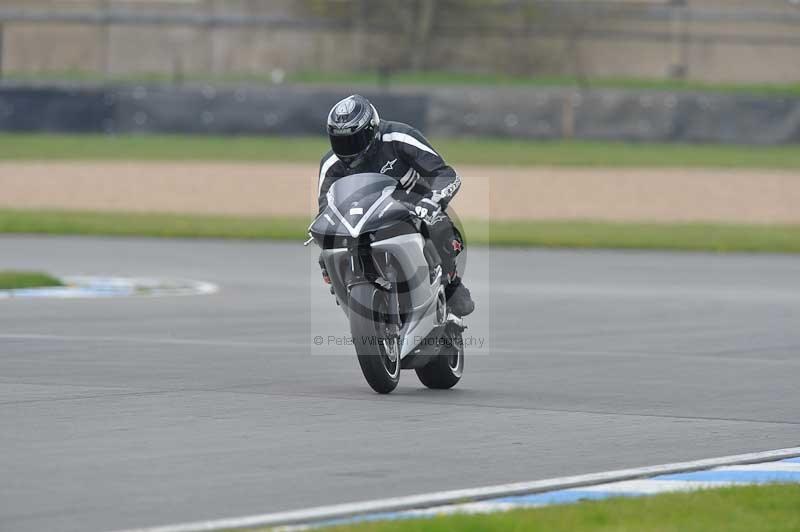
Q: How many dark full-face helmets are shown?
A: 1